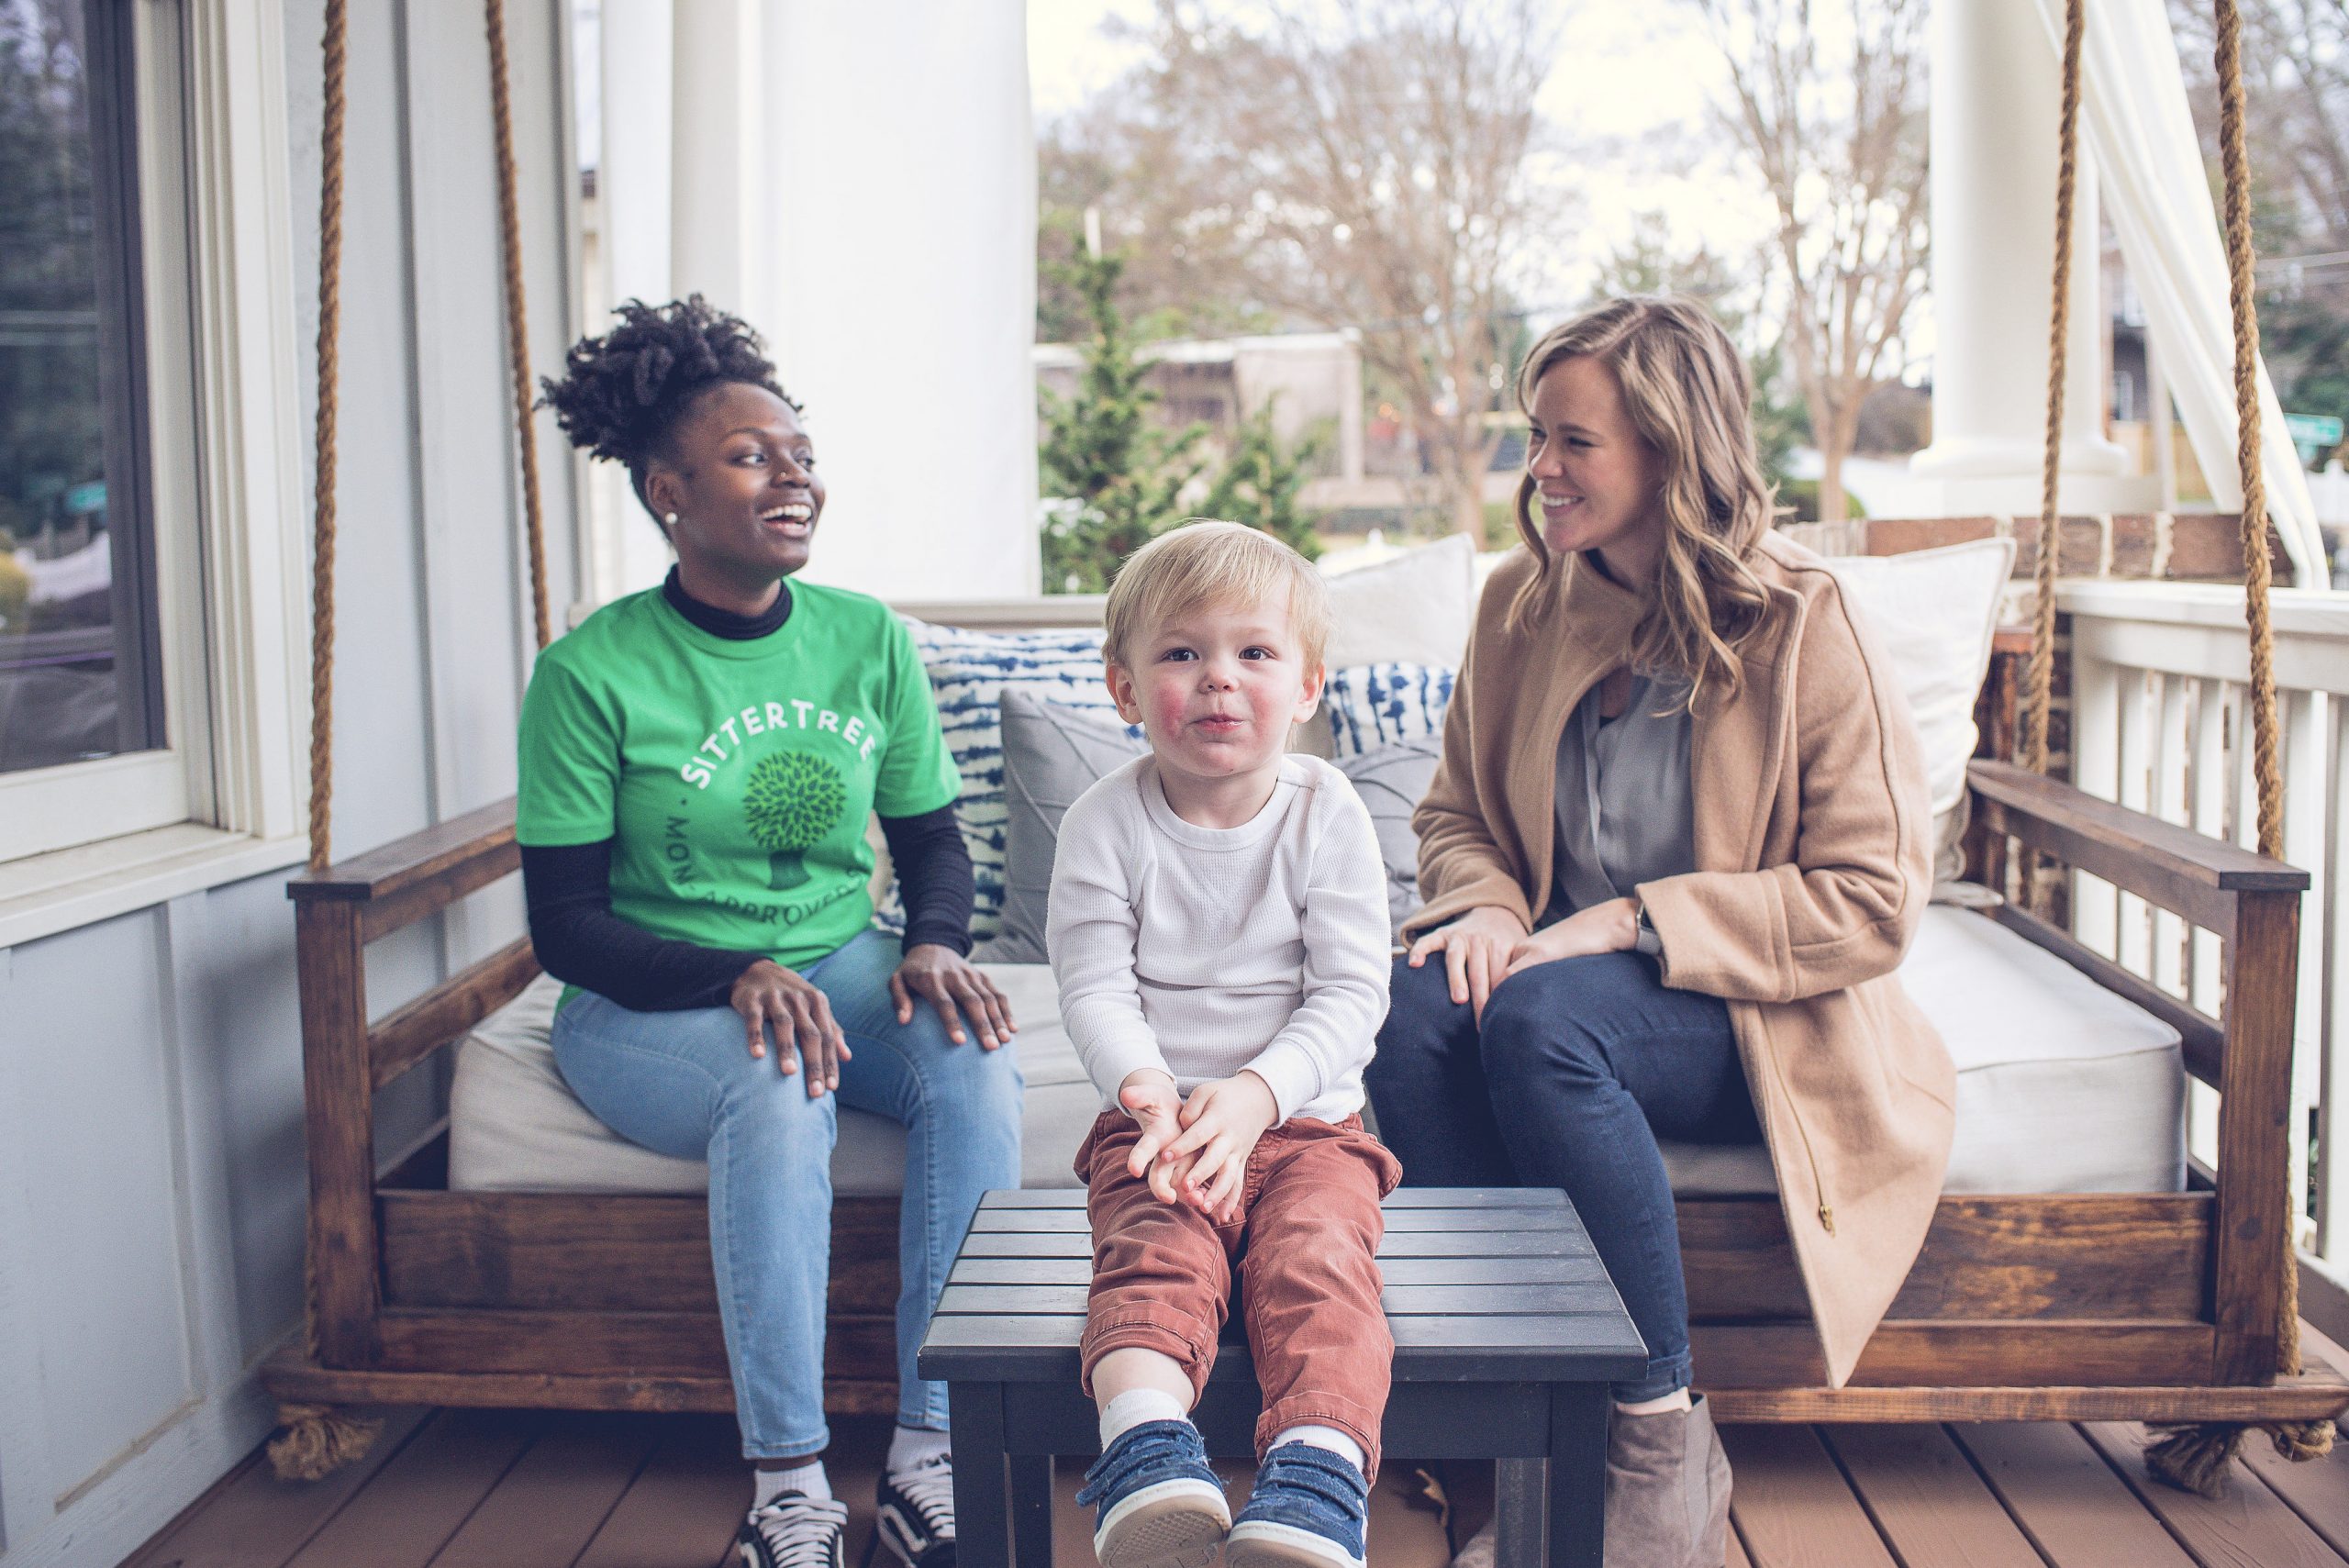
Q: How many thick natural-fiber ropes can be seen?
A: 4